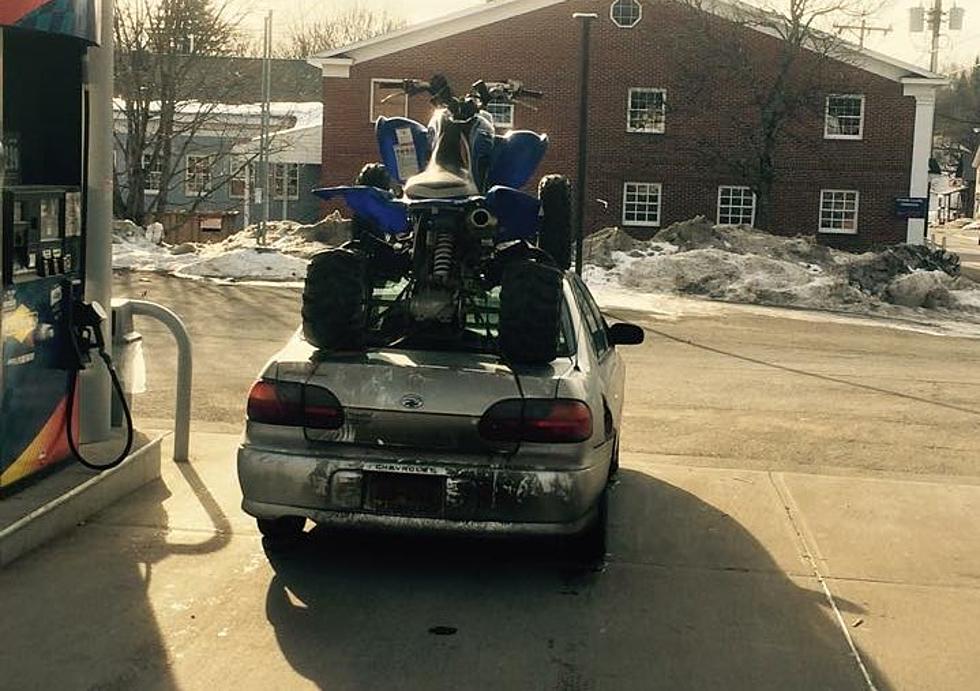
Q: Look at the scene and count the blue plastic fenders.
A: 4